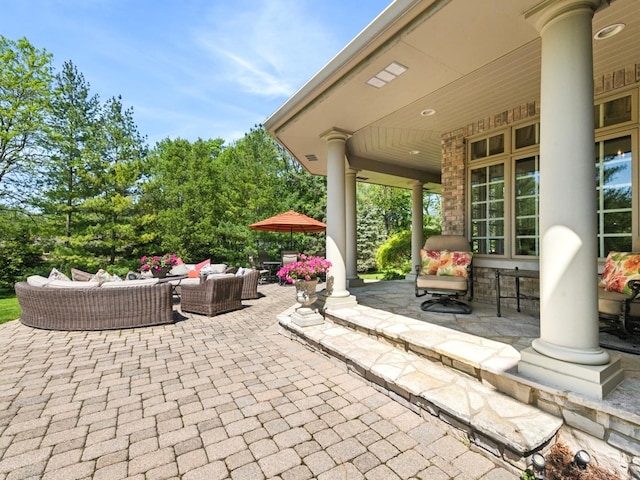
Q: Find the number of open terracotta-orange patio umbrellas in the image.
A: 1